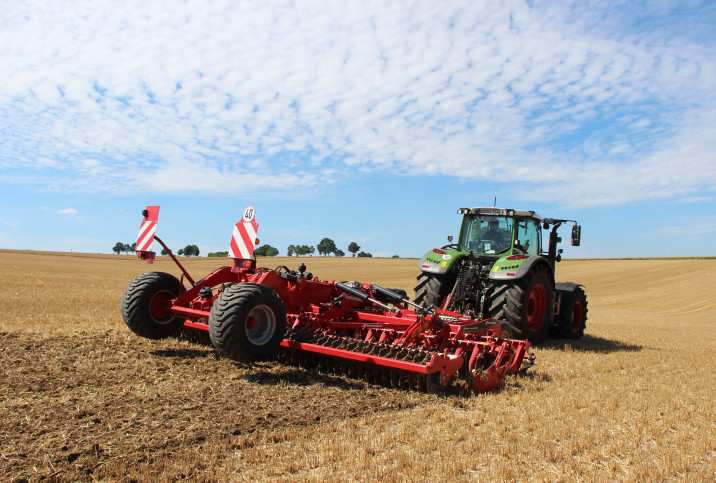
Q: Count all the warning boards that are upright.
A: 2